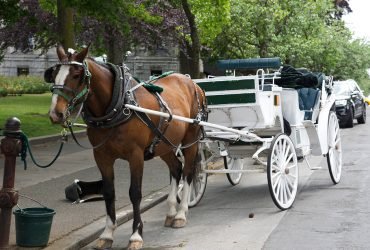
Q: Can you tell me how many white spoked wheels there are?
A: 4